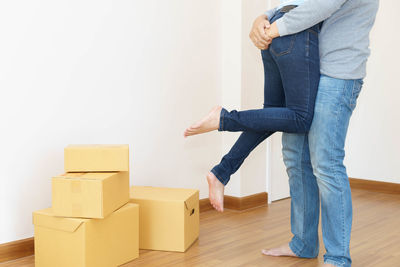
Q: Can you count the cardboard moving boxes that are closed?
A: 4